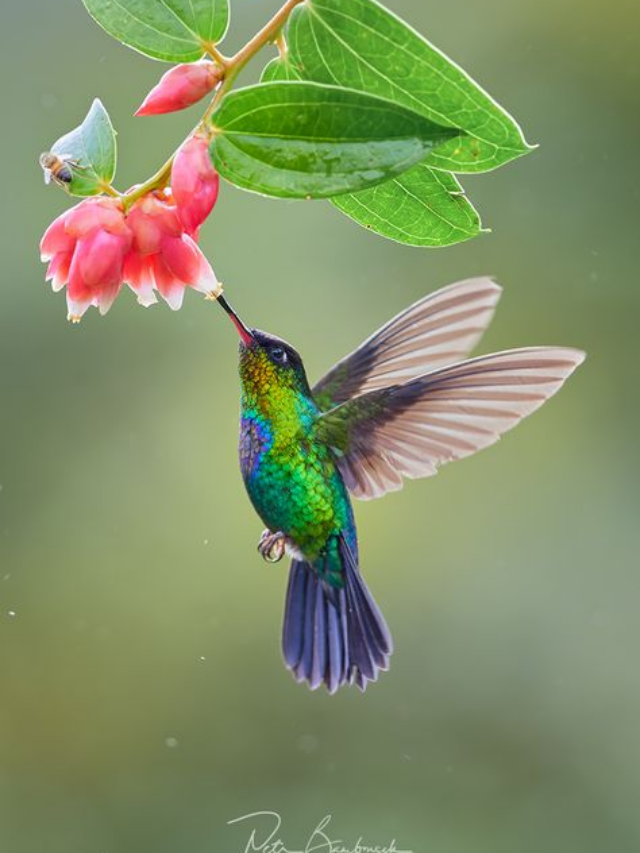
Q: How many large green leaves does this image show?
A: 4